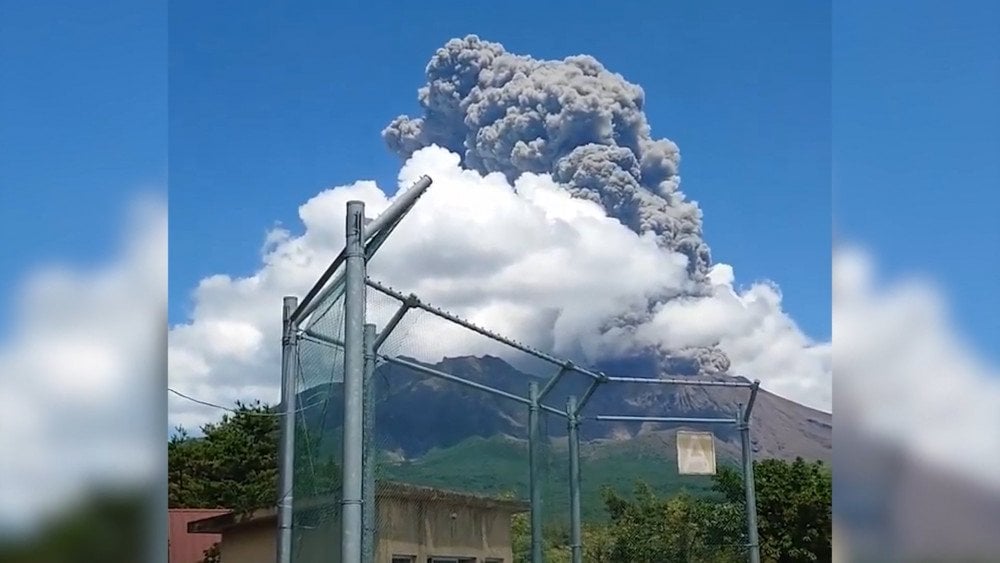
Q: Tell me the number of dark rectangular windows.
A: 3